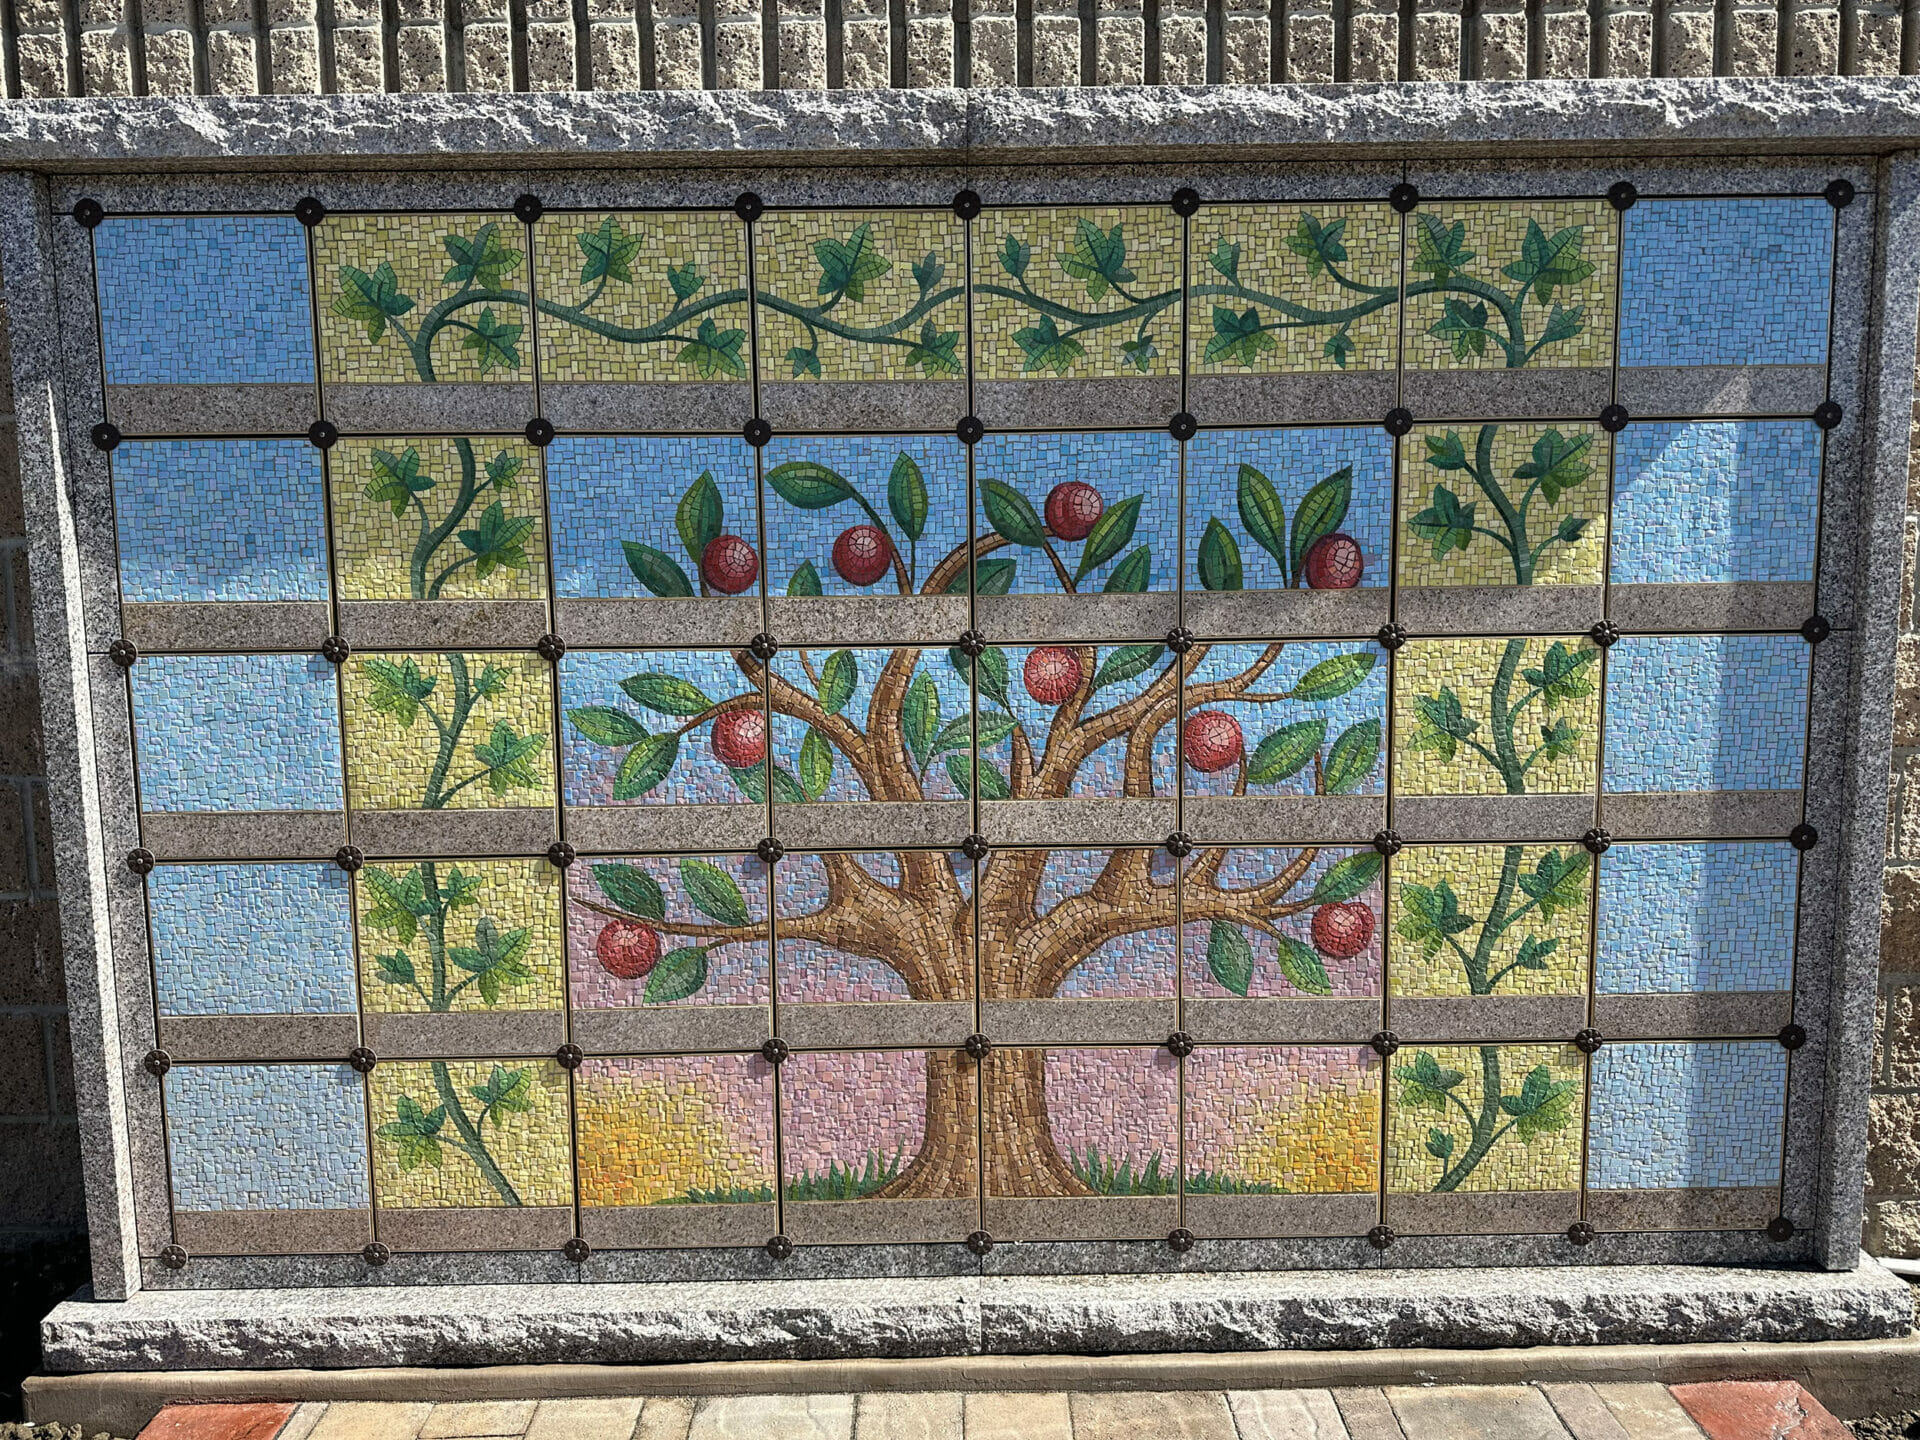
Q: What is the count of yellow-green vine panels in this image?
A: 14